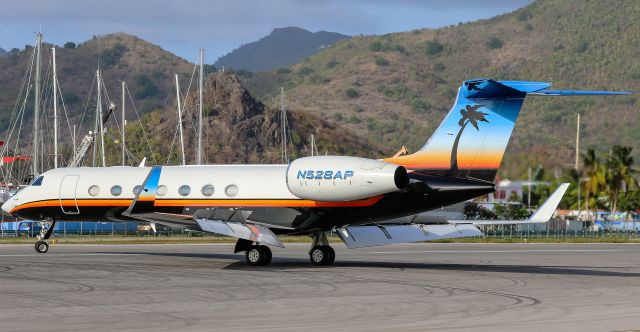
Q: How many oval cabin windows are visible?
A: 7